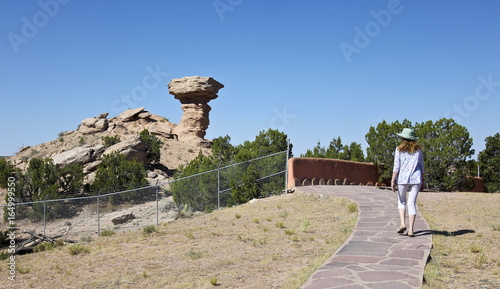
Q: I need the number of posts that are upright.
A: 5